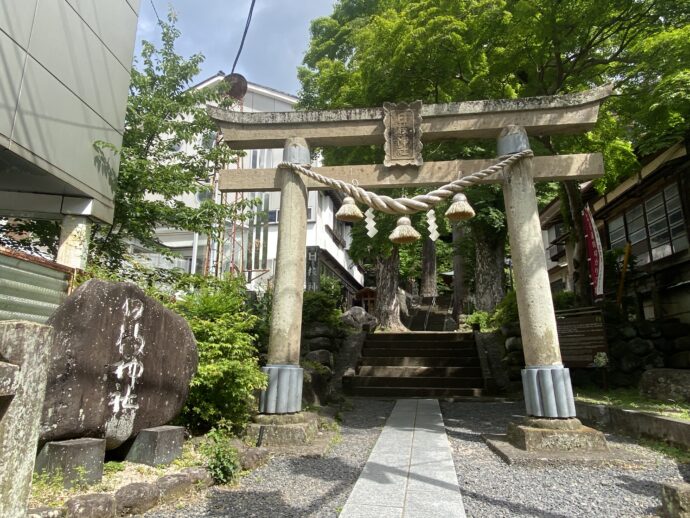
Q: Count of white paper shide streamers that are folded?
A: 2